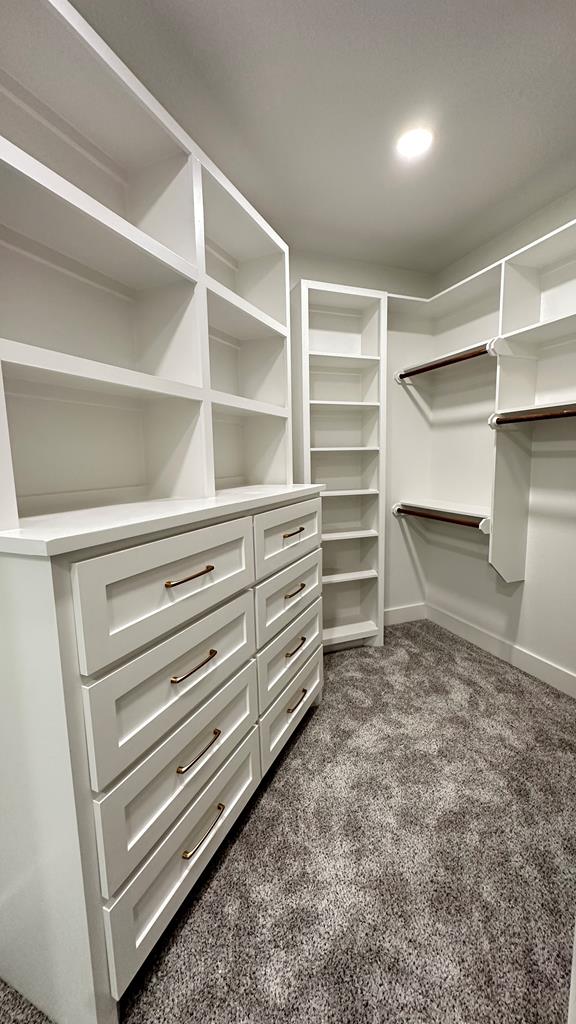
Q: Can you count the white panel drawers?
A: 8